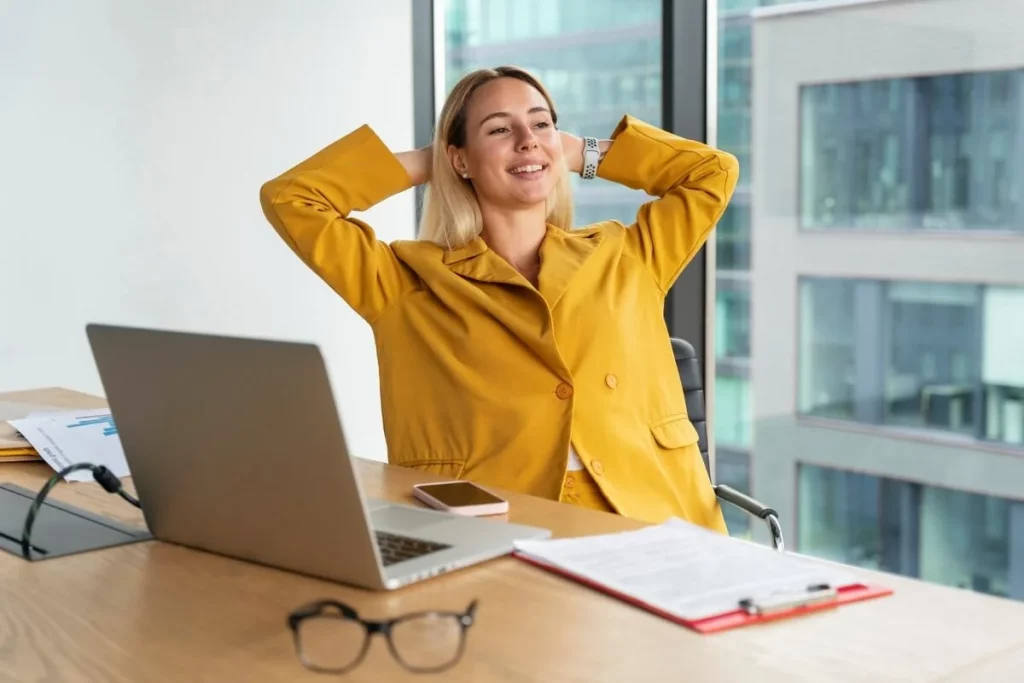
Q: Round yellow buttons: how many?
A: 4